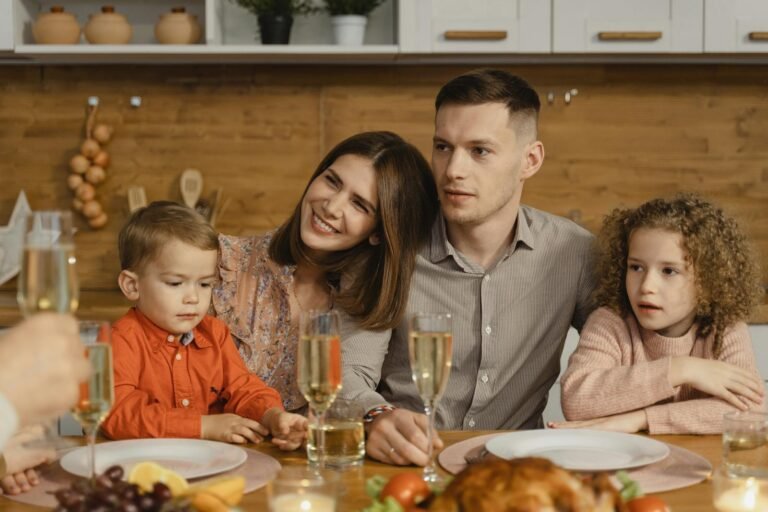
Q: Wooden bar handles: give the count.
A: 3